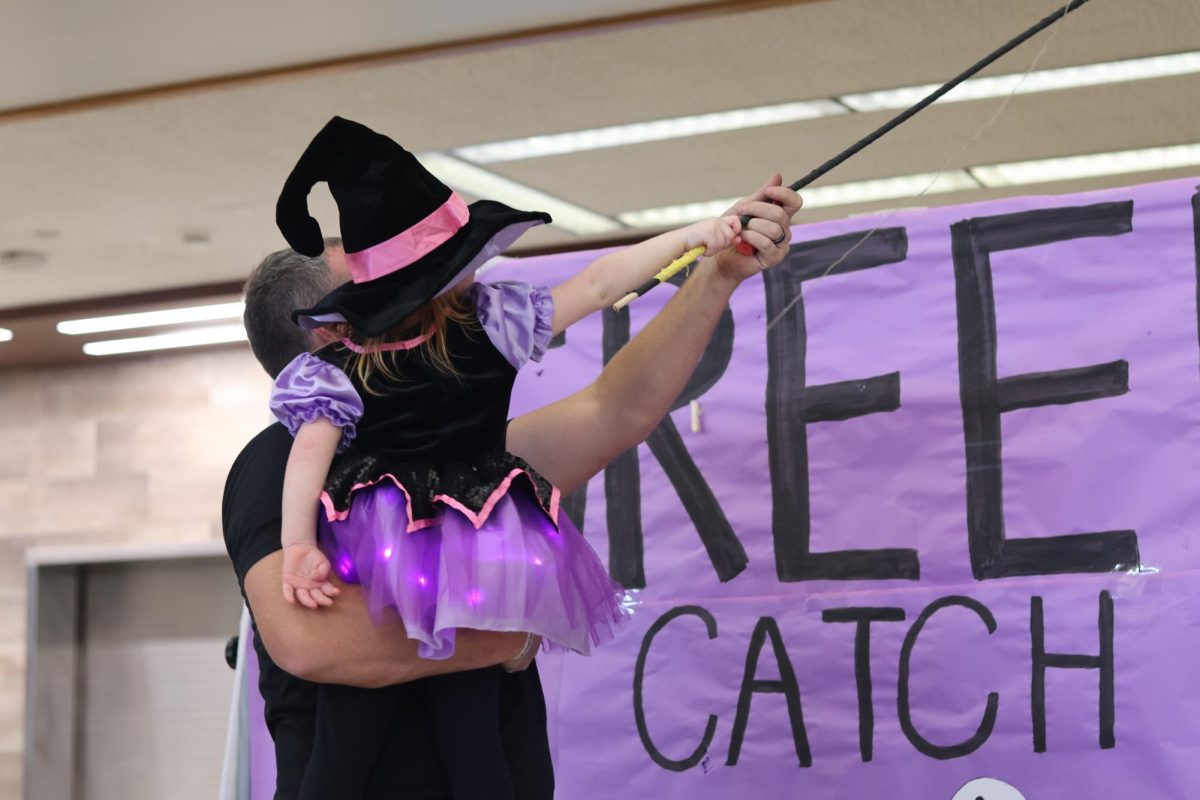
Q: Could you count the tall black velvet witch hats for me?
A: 1